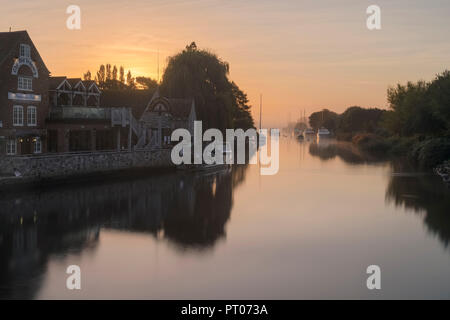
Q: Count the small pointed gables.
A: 3